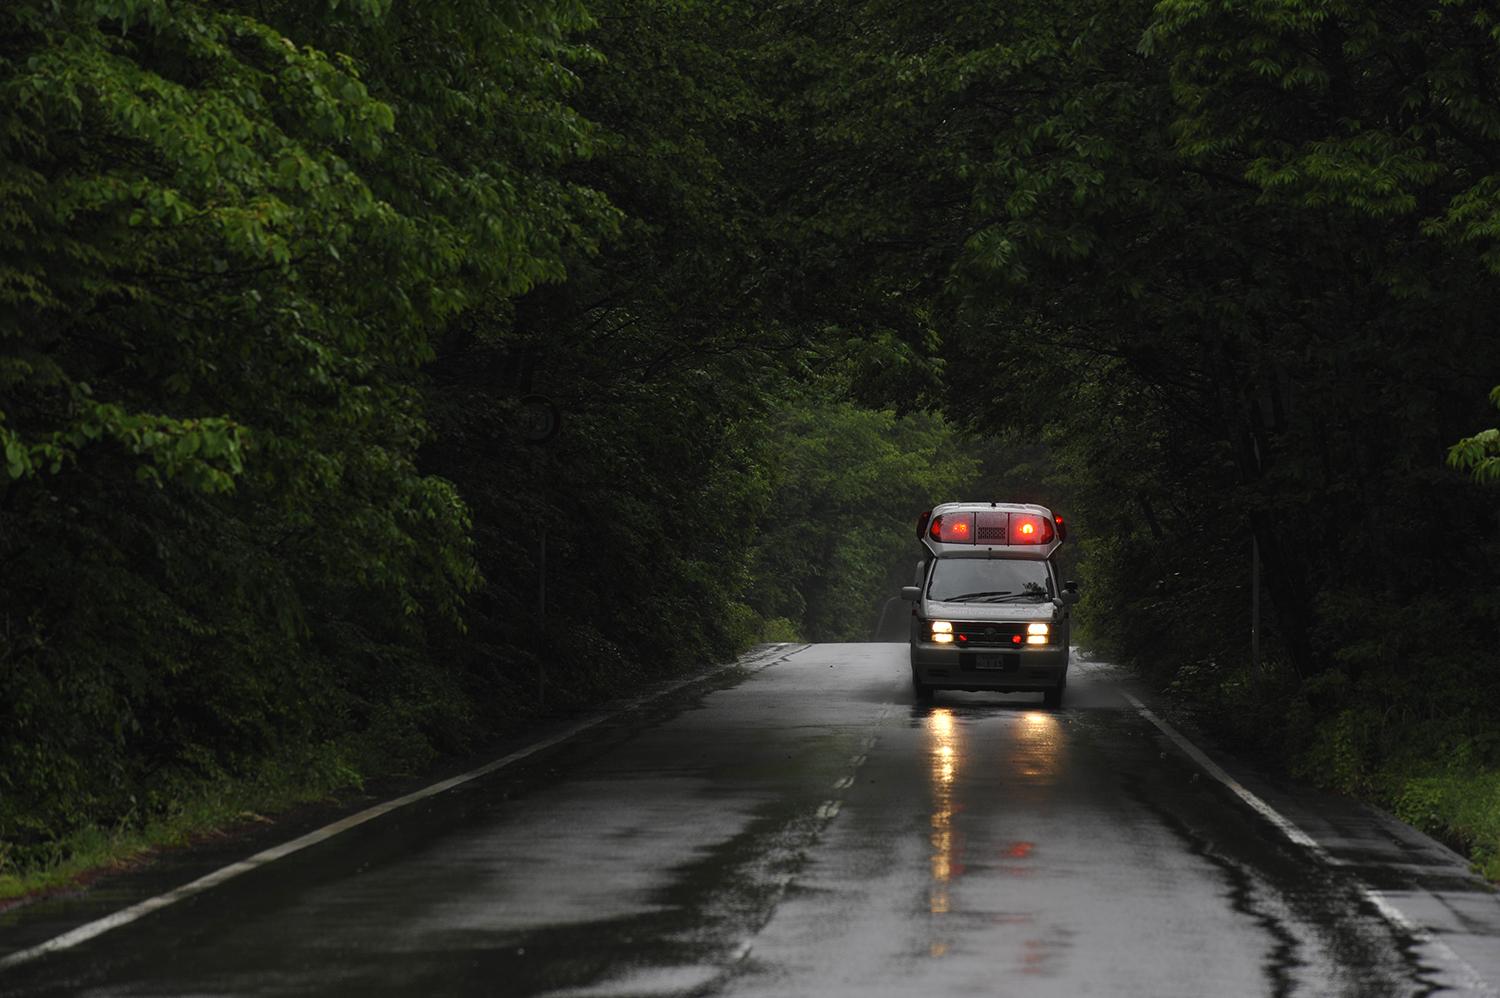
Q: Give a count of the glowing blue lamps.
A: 0